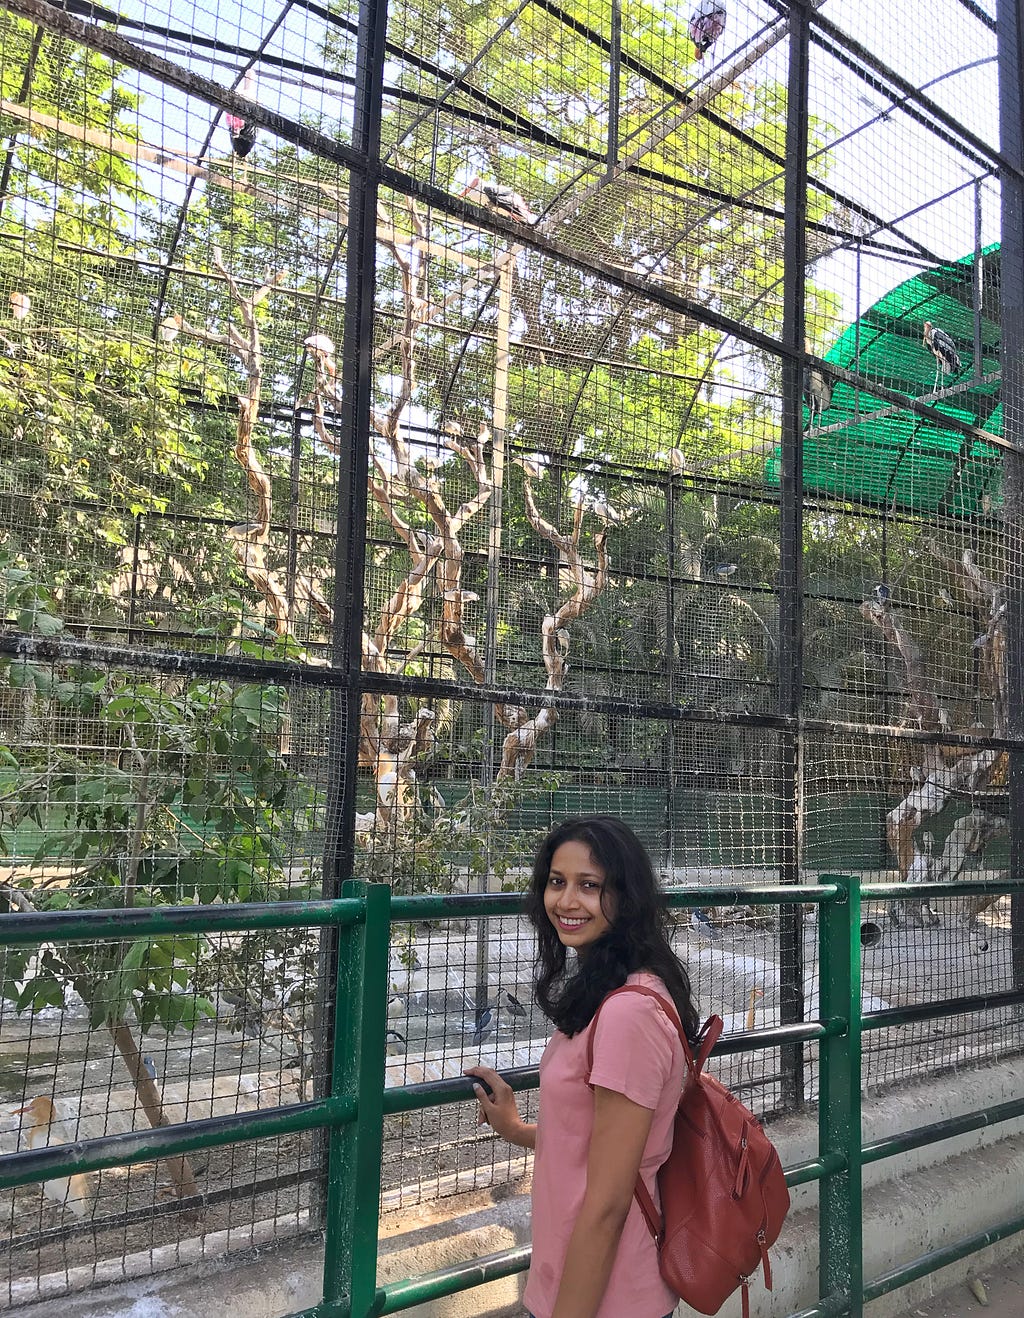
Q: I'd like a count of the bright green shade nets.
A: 1